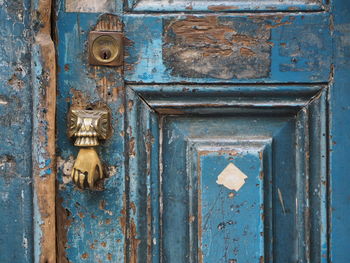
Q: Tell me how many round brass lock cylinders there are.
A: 1